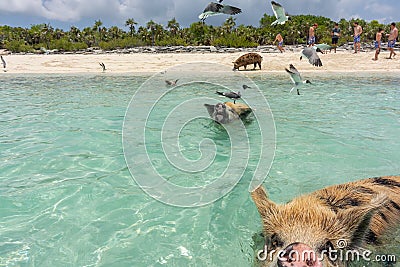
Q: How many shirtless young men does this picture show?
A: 5